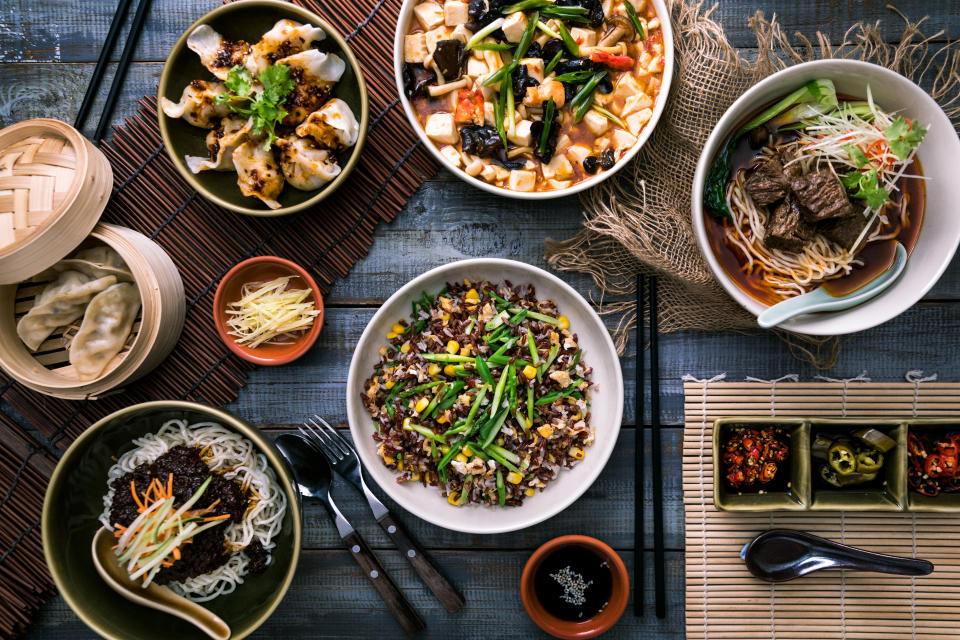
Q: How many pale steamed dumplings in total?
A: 3